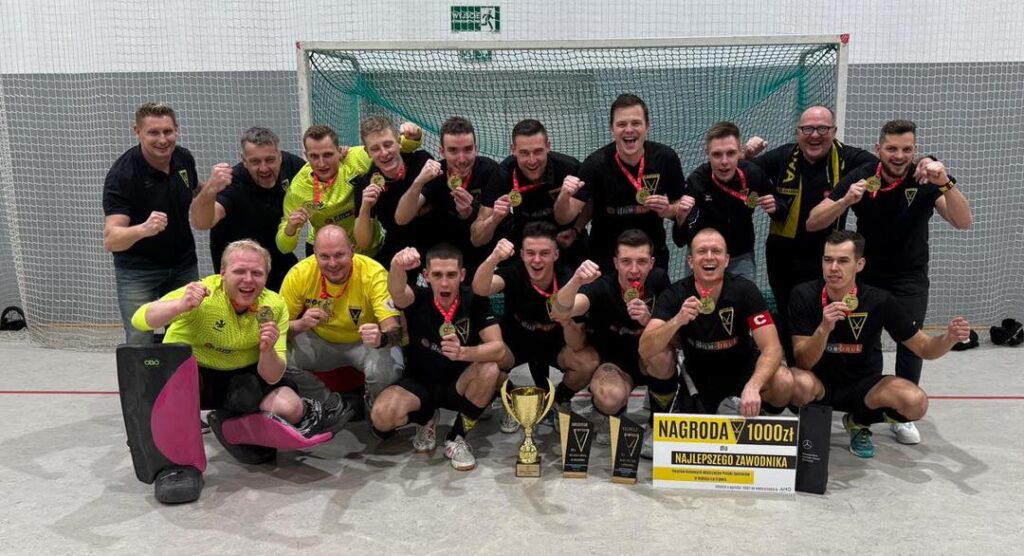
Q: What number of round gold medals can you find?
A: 14